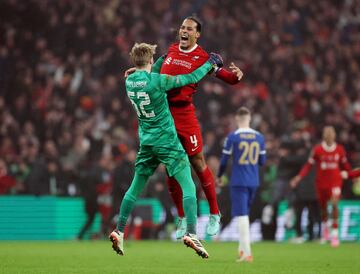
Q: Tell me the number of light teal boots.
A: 2